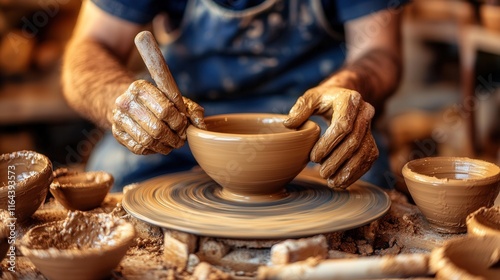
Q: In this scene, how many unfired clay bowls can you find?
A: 7